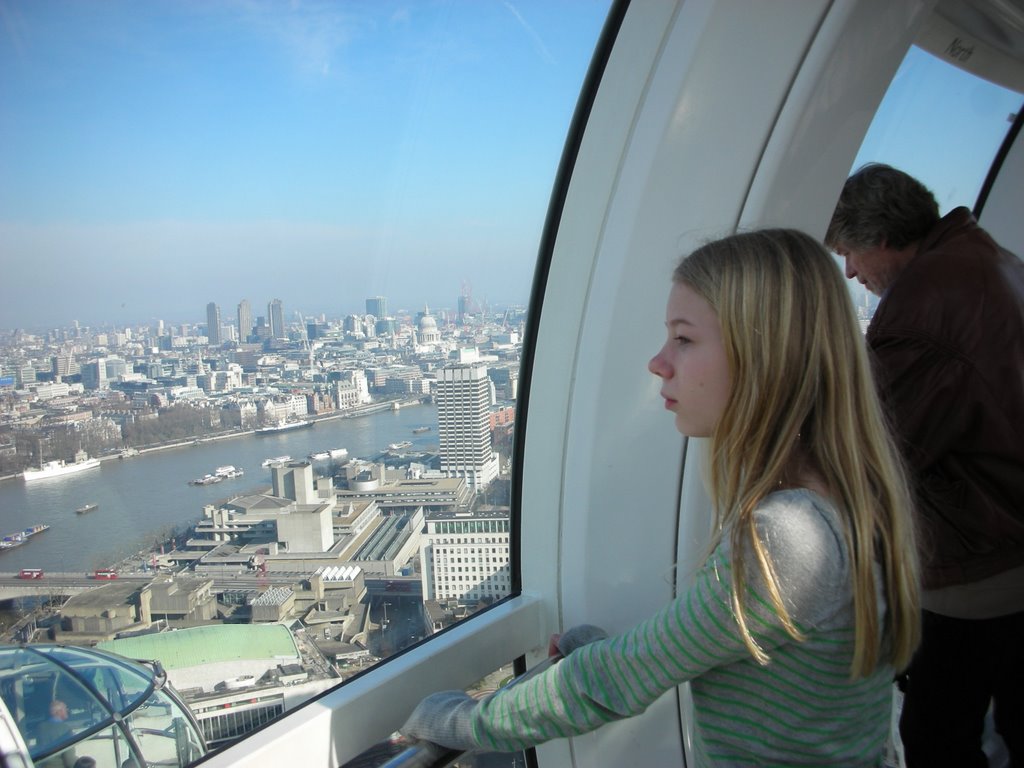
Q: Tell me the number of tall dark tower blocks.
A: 3